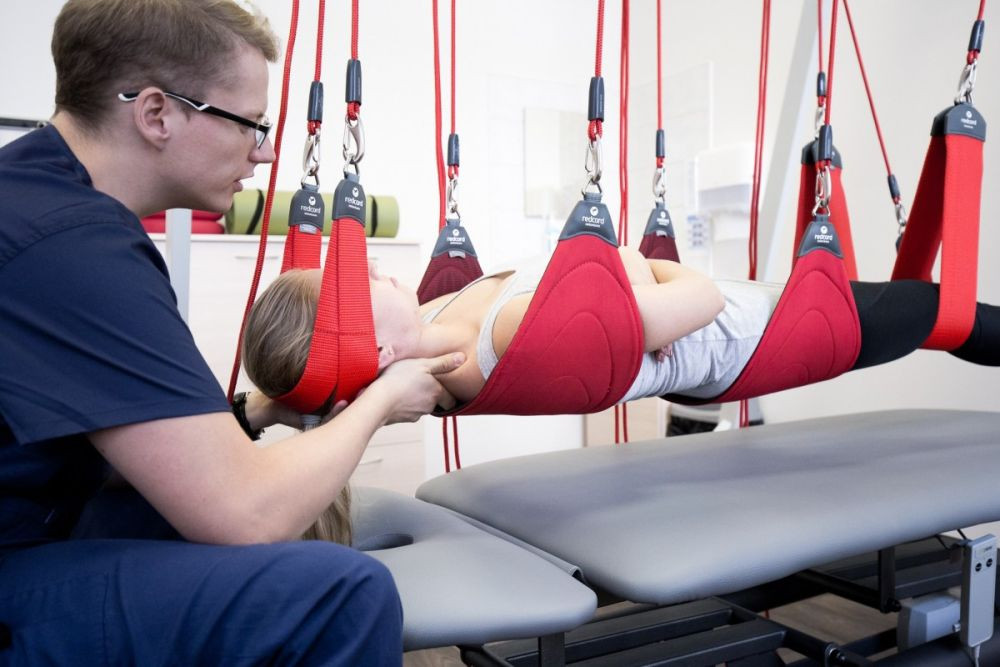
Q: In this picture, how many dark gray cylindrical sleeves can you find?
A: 9